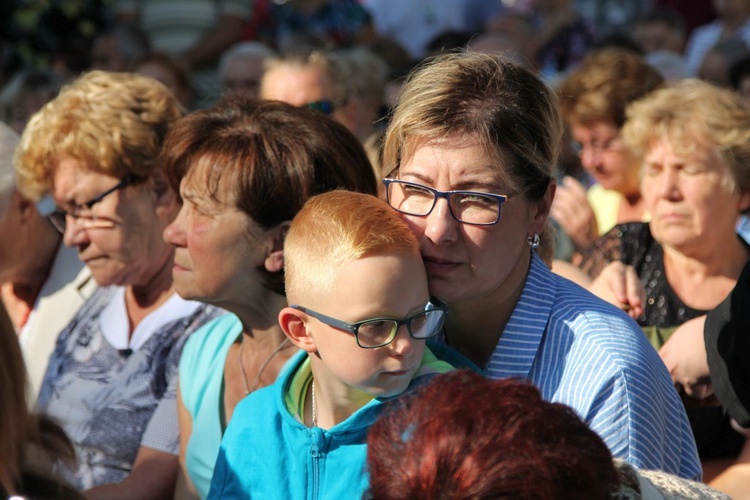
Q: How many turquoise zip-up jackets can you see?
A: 1